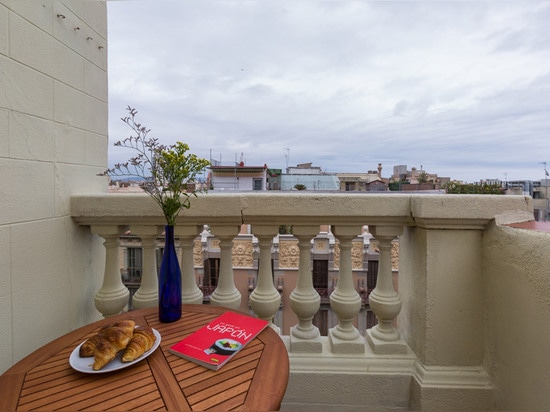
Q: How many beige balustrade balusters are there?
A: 8